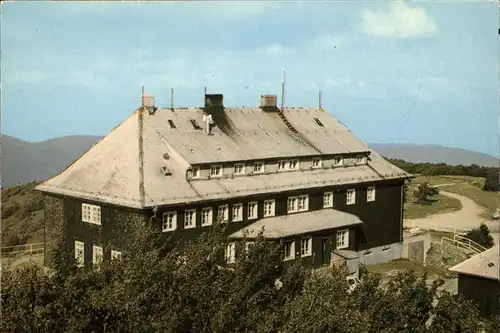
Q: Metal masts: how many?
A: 5